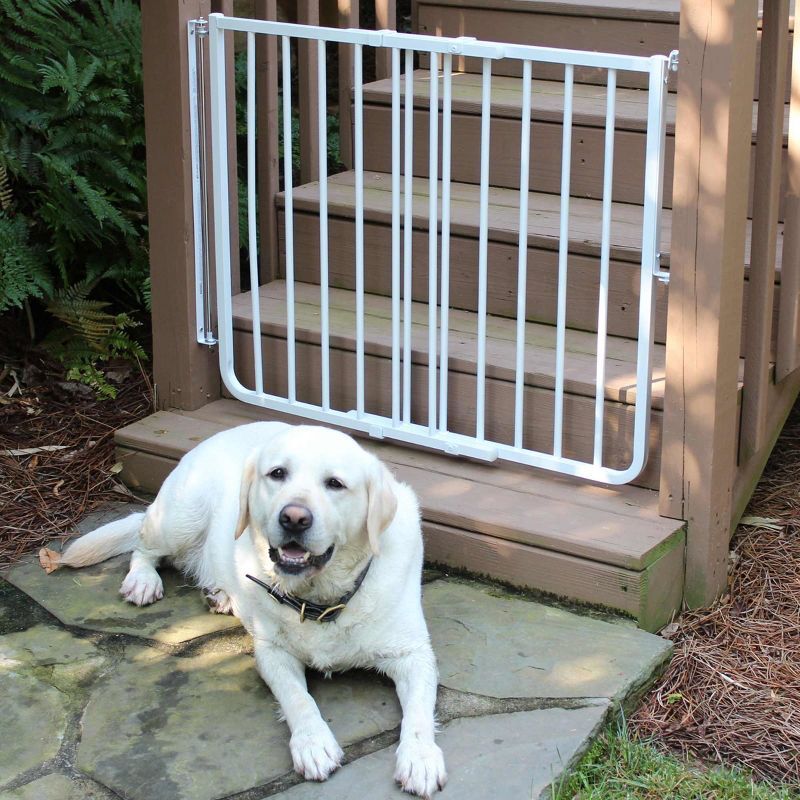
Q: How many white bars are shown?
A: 12